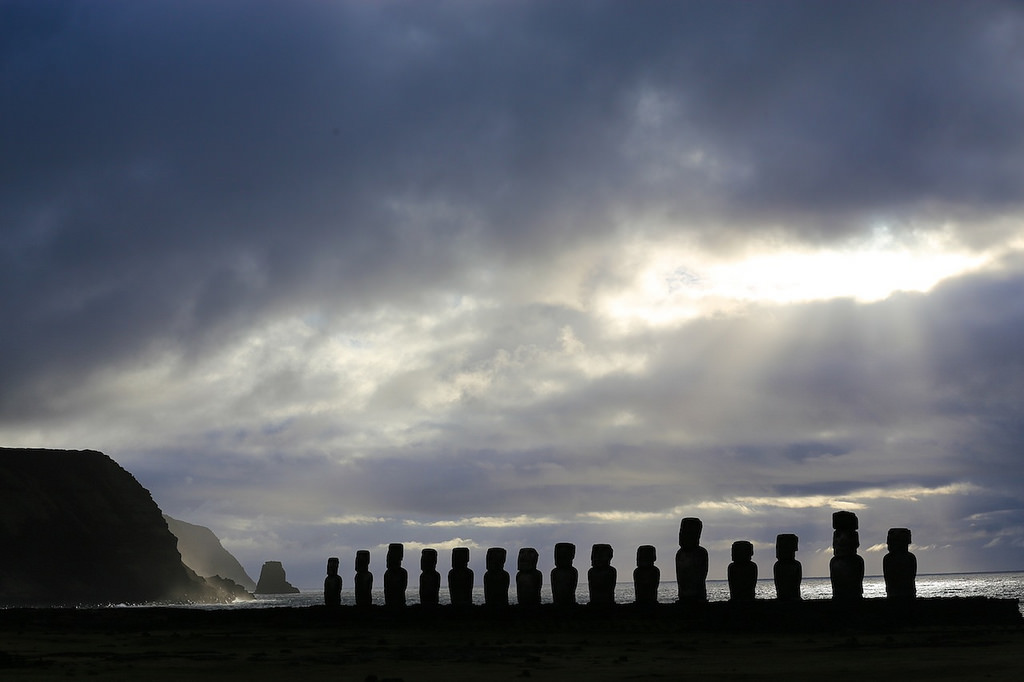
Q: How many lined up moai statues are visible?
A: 15